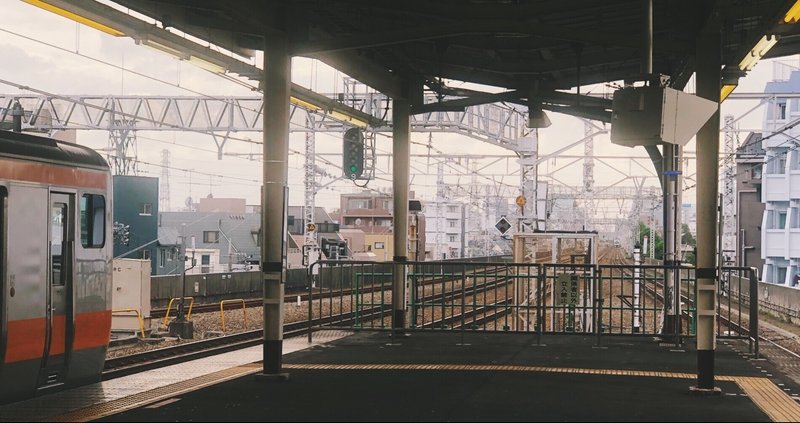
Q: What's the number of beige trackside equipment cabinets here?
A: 1